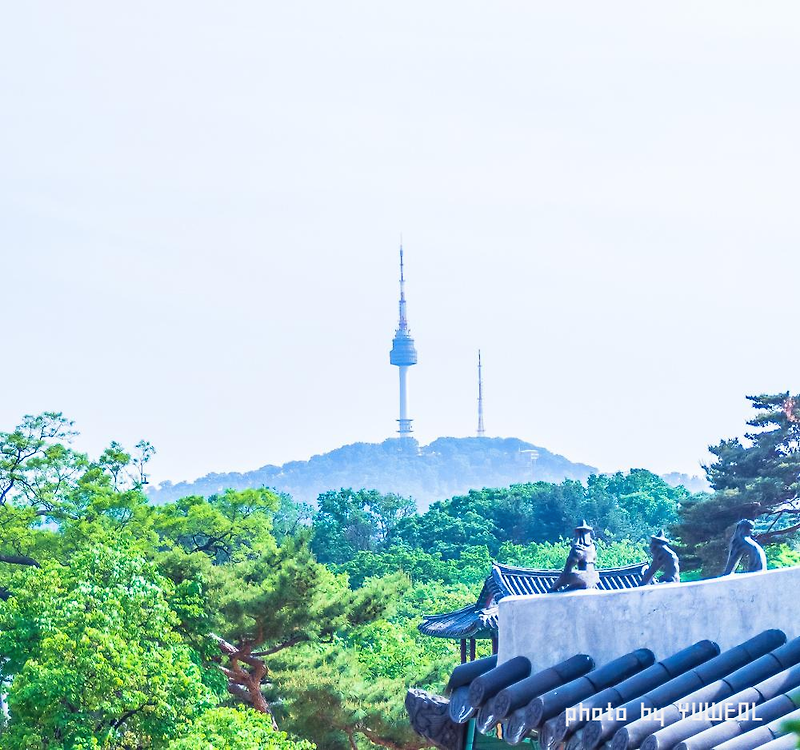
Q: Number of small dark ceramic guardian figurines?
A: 3